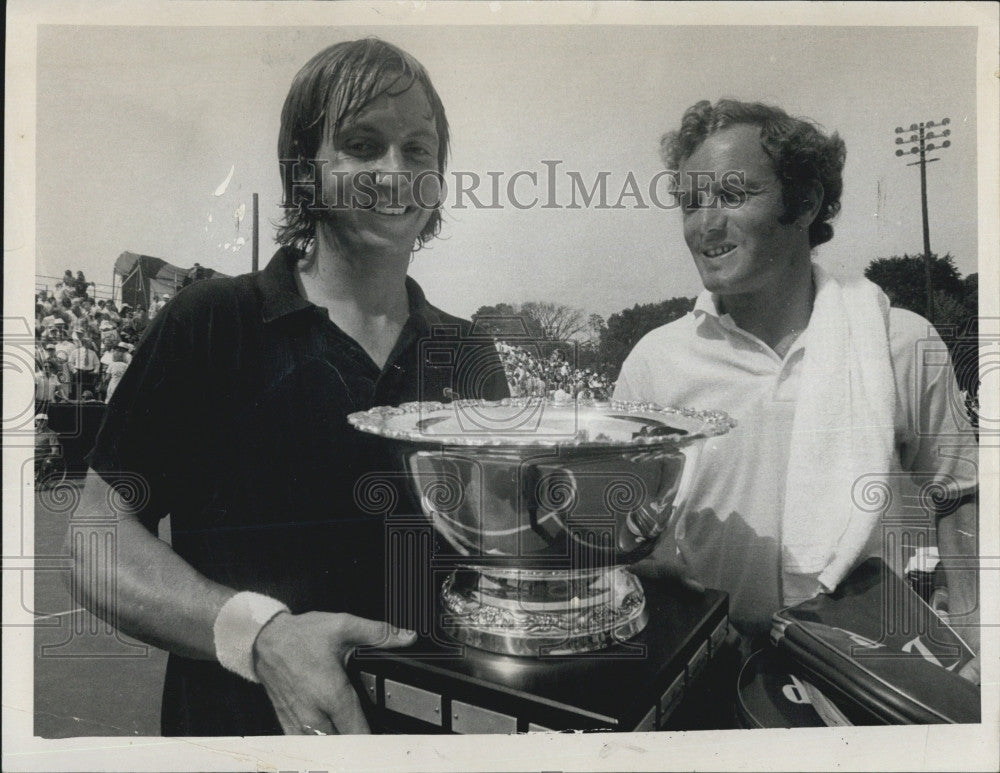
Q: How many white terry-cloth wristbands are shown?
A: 1